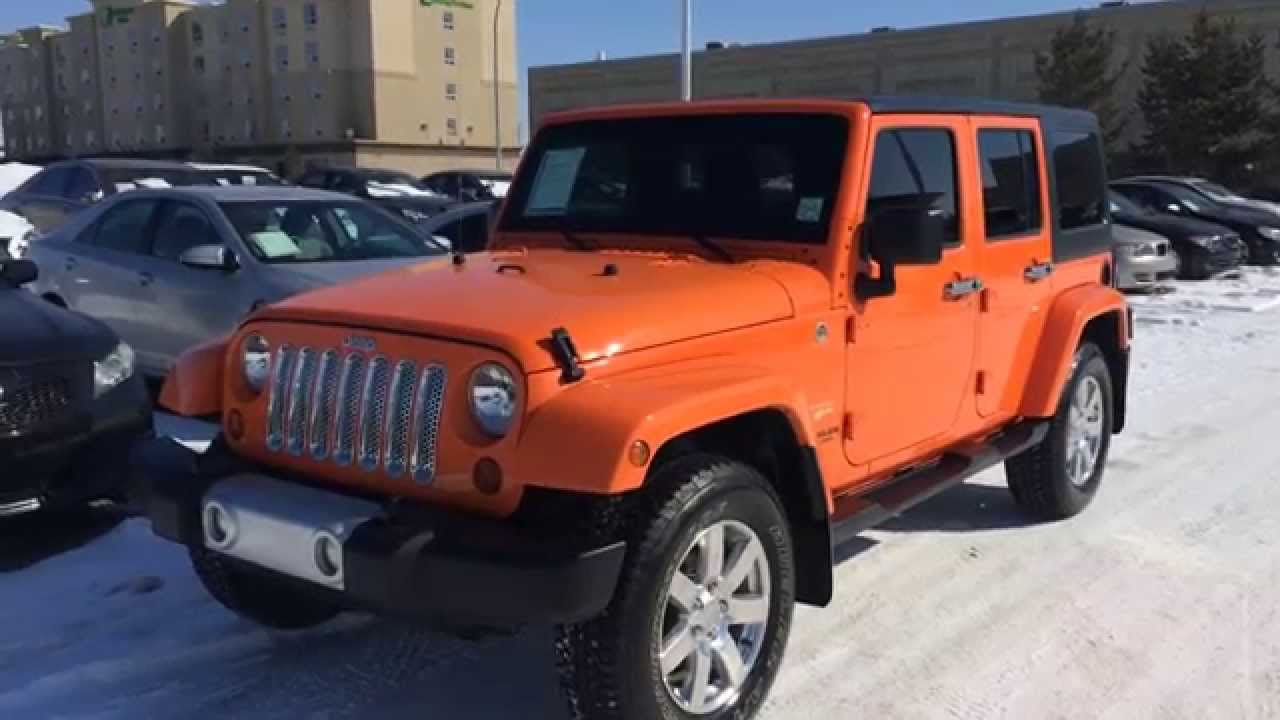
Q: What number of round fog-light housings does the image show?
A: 2